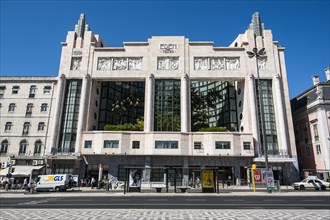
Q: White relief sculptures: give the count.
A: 9